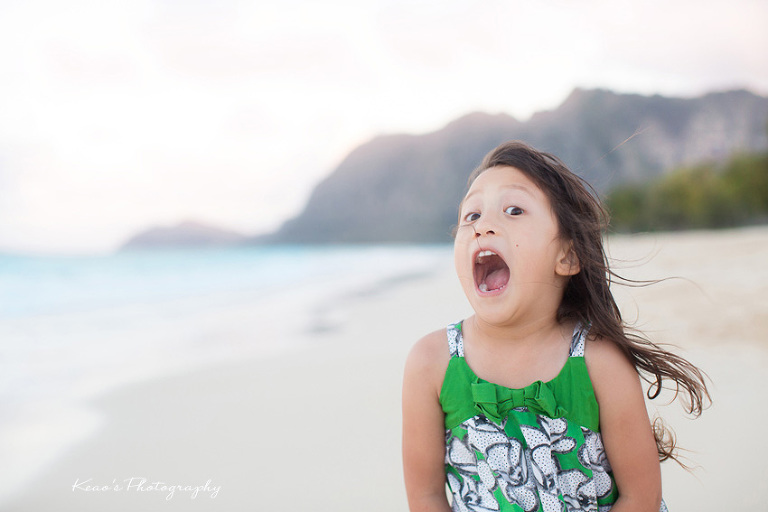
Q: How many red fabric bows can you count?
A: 0